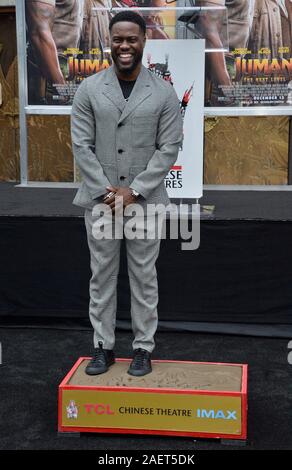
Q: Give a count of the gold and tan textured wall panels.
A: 3